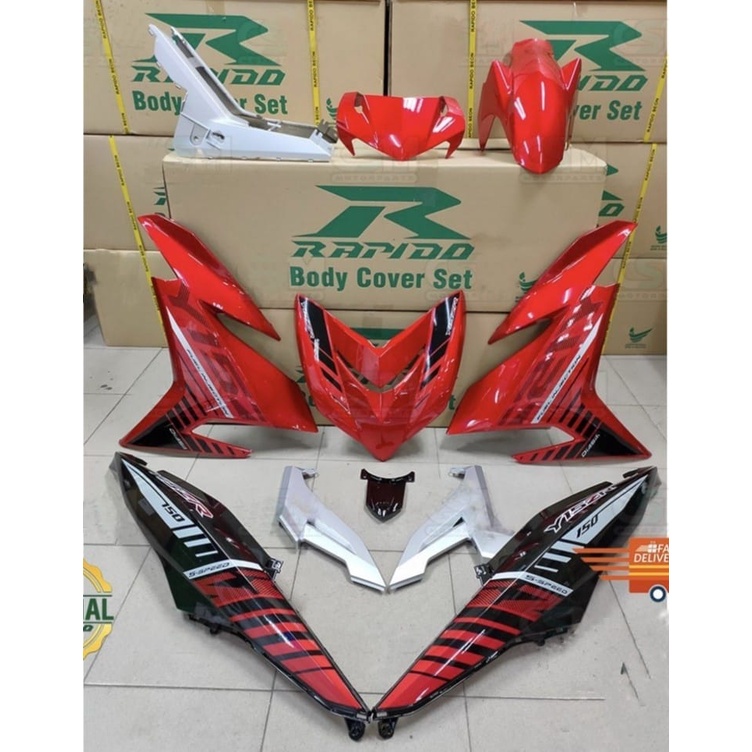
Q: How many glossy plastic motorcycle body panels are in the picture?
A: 11